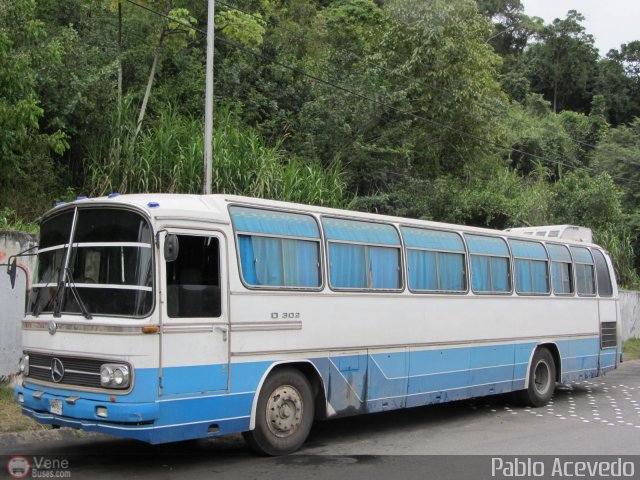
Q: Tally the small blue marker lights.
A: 4